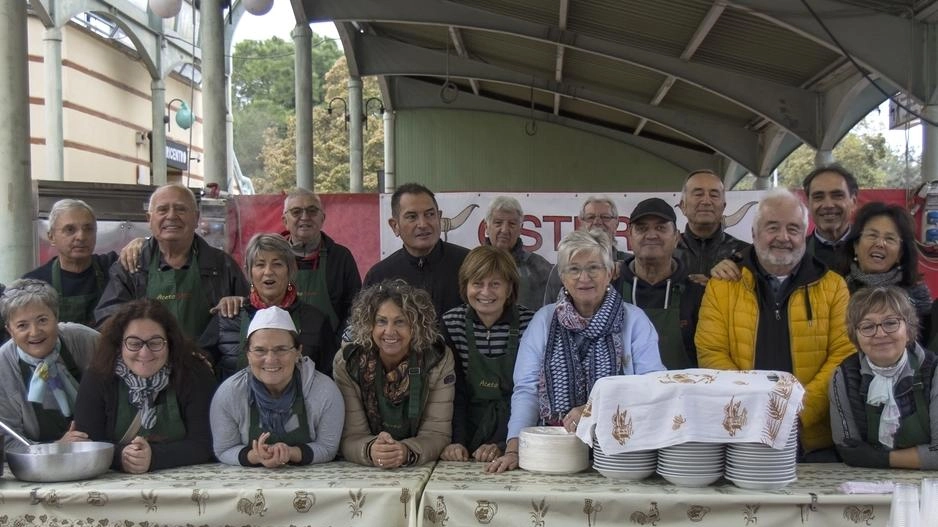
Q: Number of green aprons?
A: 11